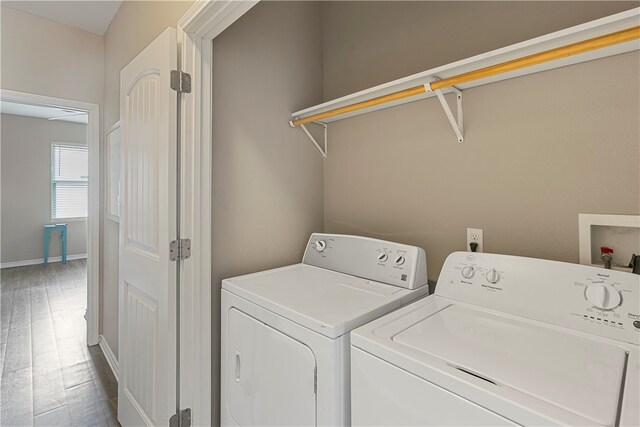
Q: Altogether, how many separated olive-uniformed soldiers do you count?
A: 0